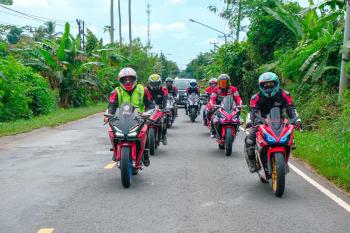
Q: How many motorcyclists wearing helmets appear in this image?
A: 7